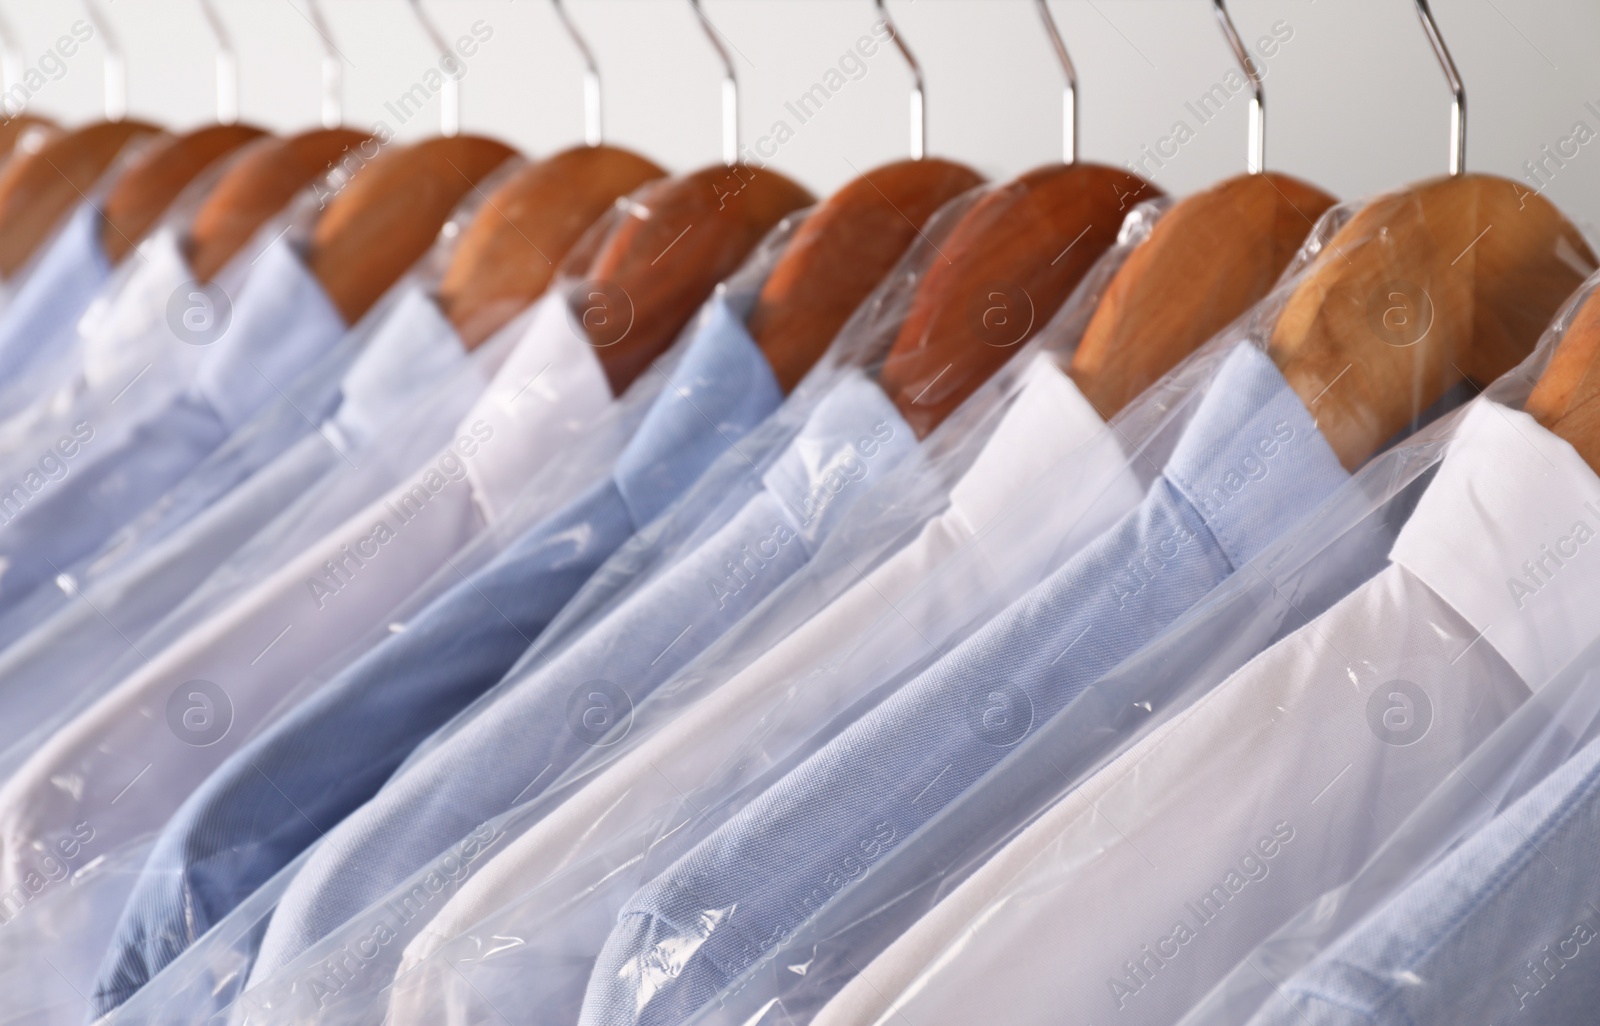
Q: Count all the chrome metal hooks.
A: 11